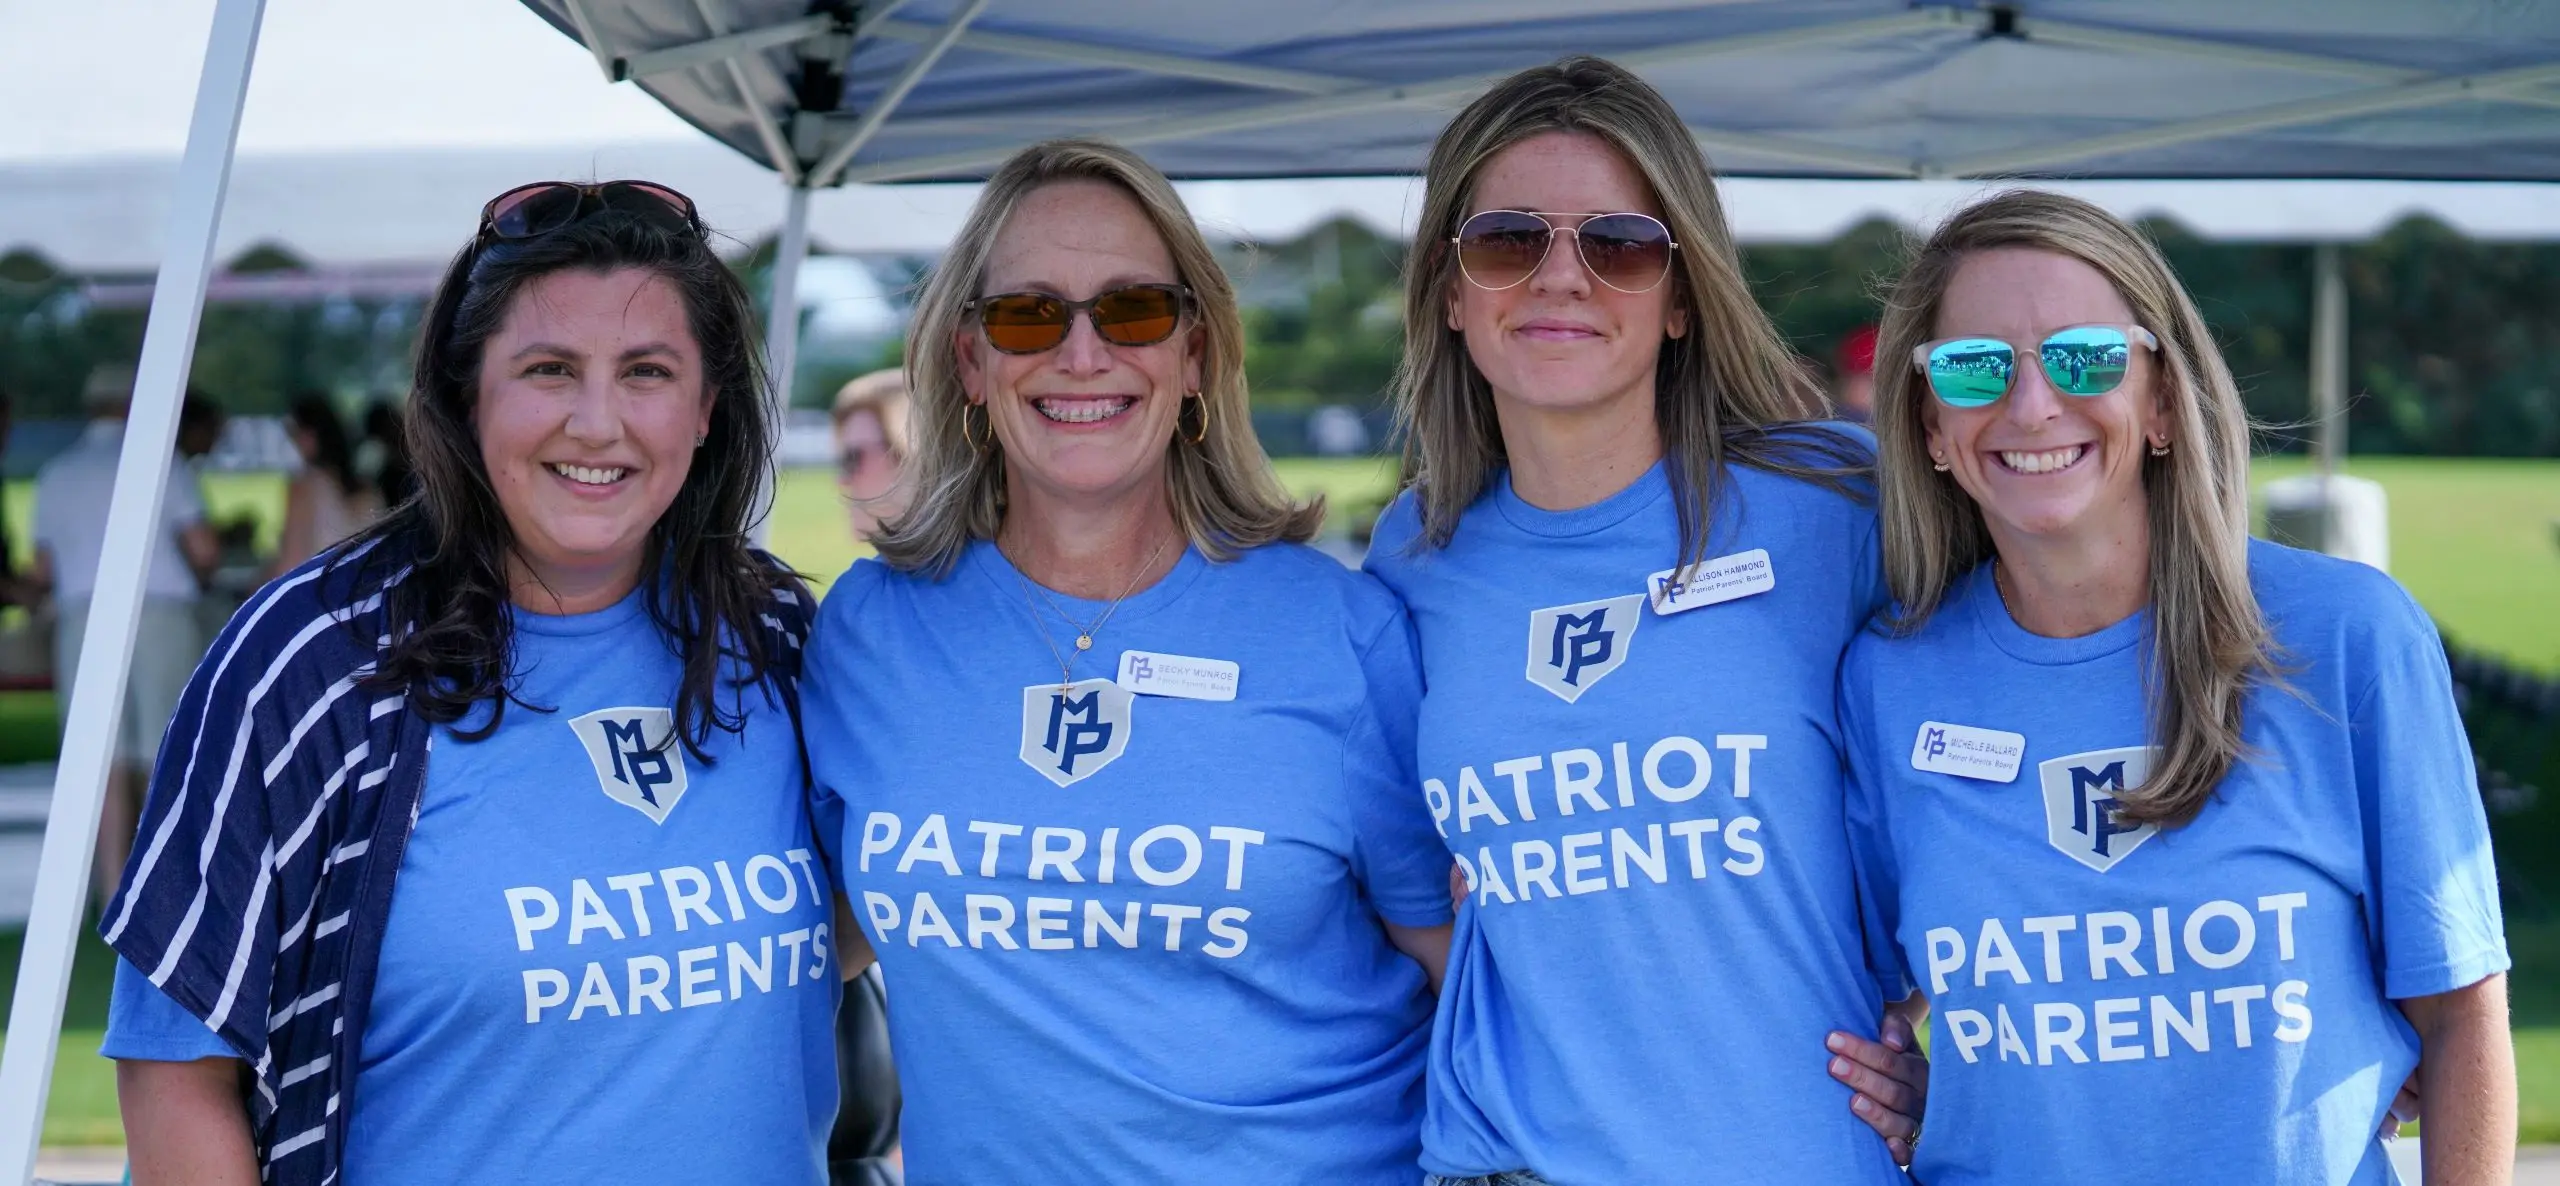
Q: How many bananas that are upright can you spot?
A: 0